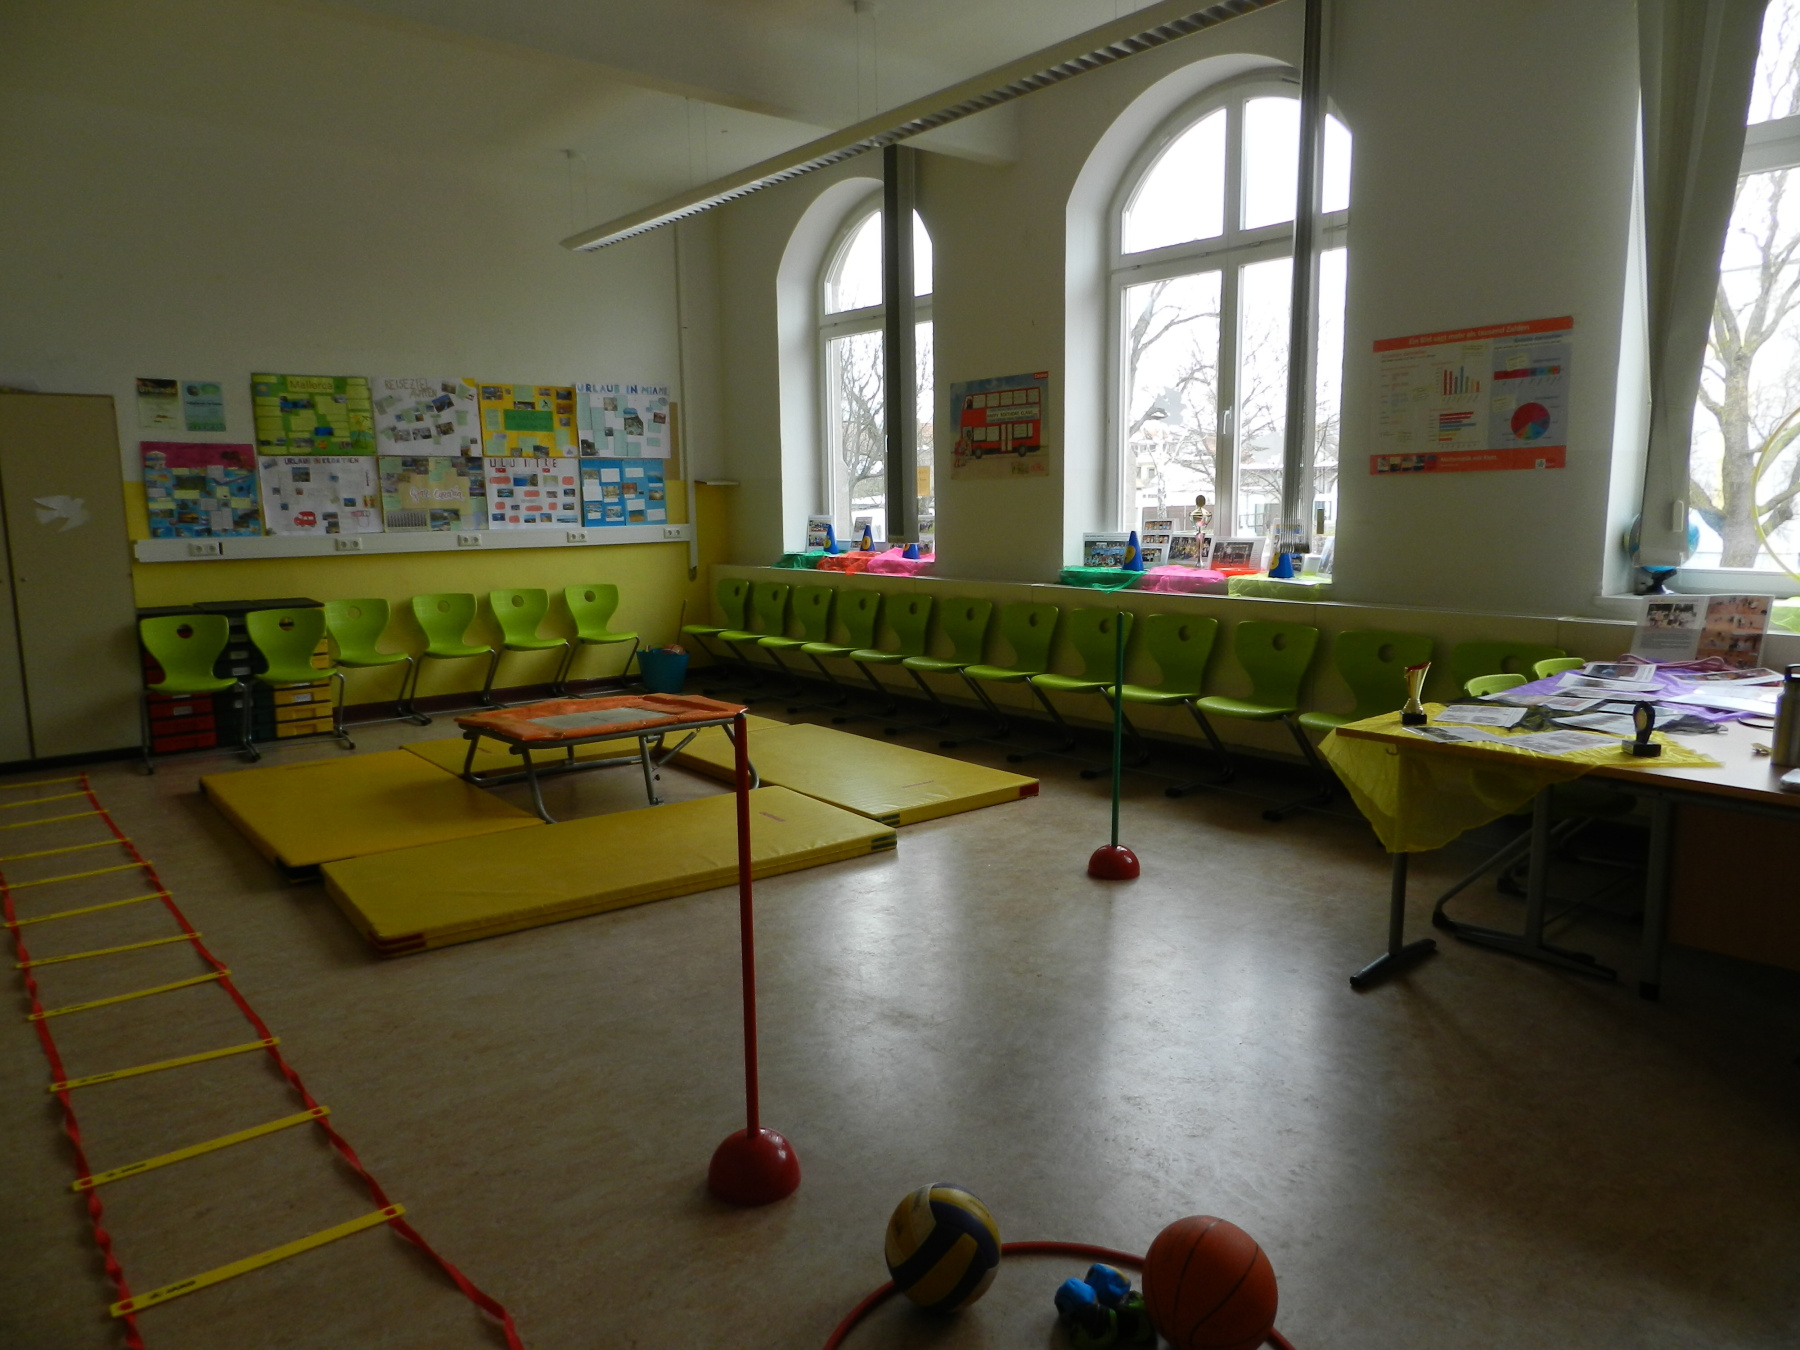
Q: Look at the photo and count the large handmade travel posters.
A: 9